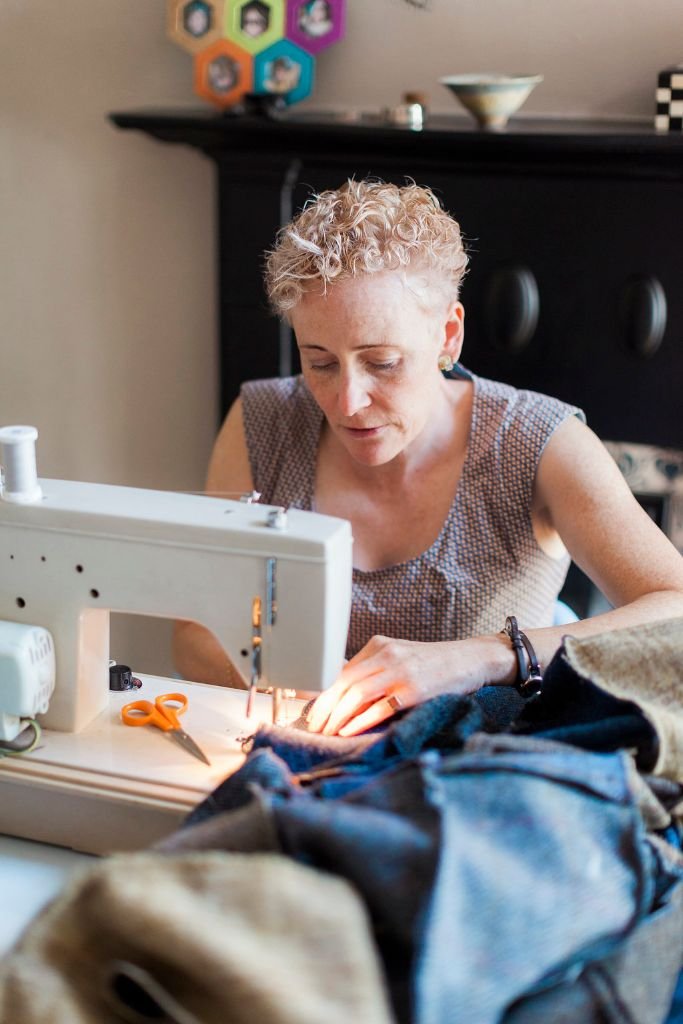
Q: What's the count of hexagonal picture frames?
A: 5